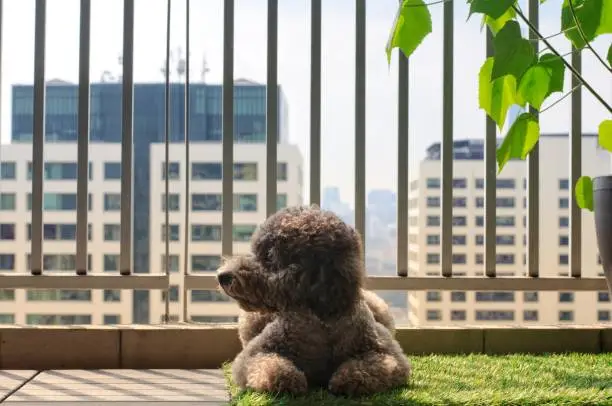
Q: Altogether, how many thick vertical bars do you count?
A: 12